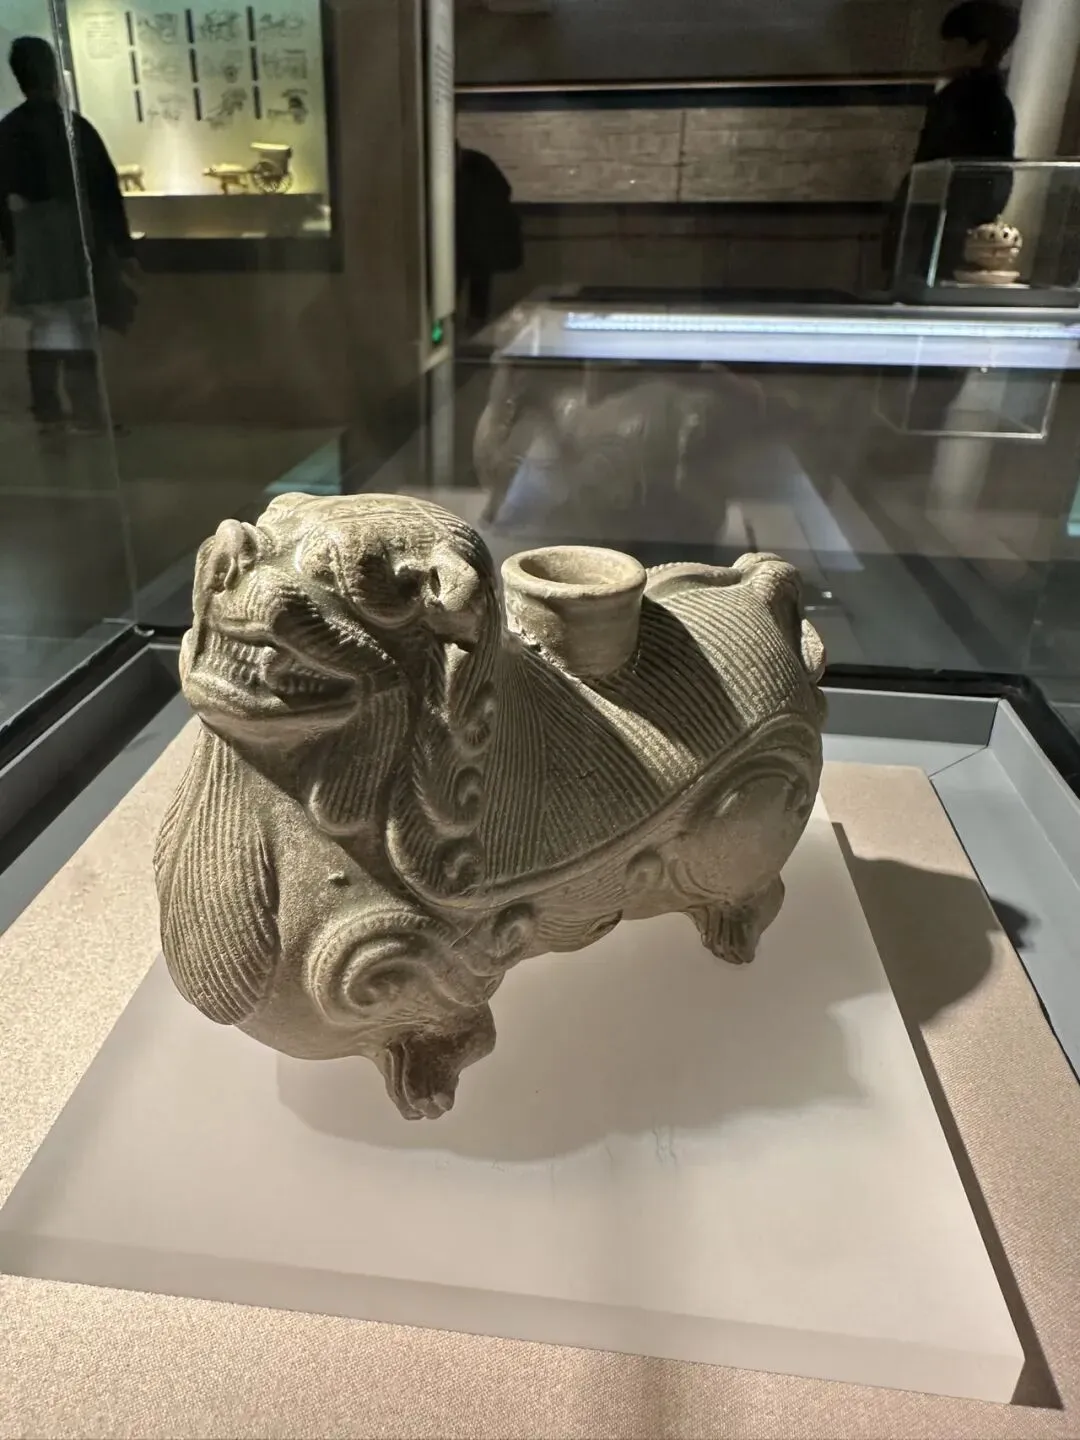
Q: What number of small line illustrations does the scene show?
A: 9